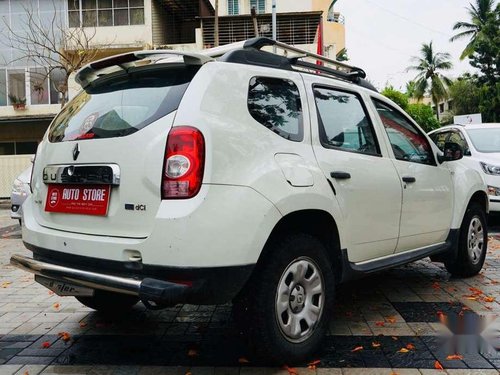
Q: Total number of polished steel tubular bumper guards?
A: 1